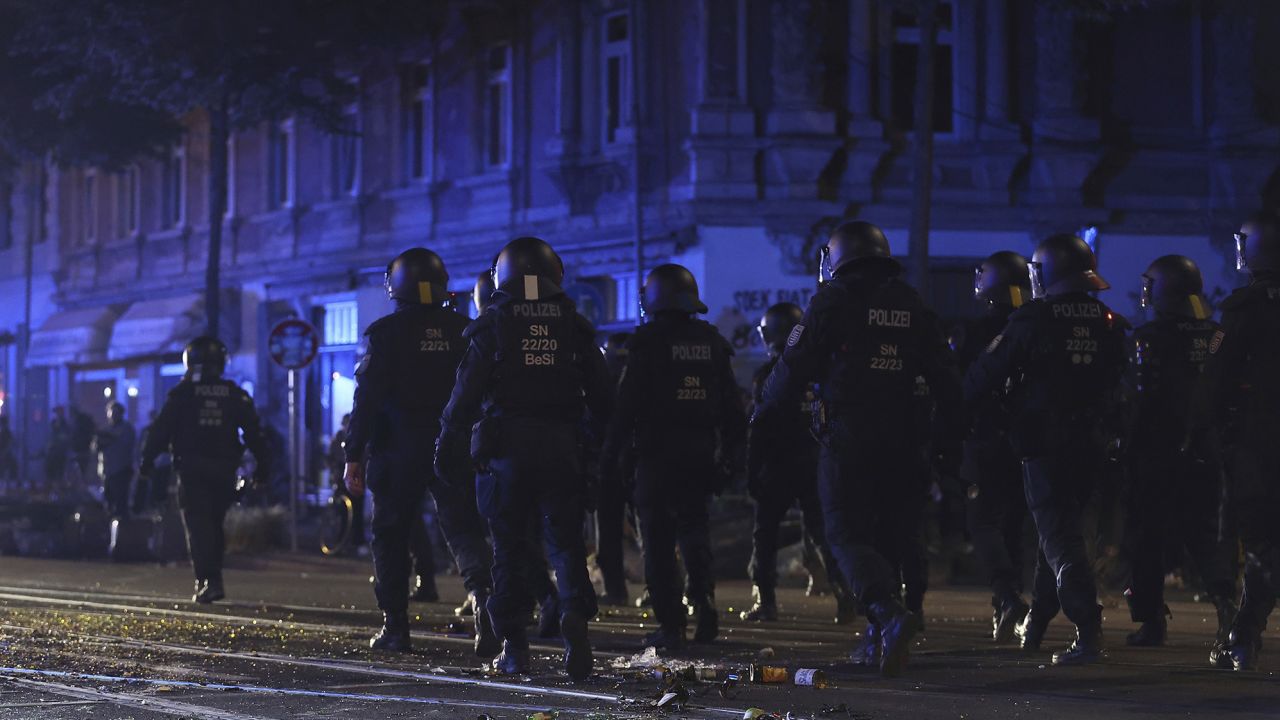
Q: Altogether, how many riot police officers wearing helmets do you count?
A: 11